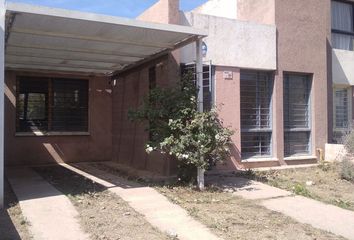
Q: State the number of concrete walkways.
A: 3